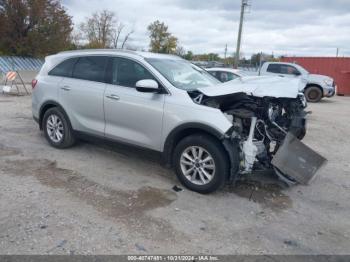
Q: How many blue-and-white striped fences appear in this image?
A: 1